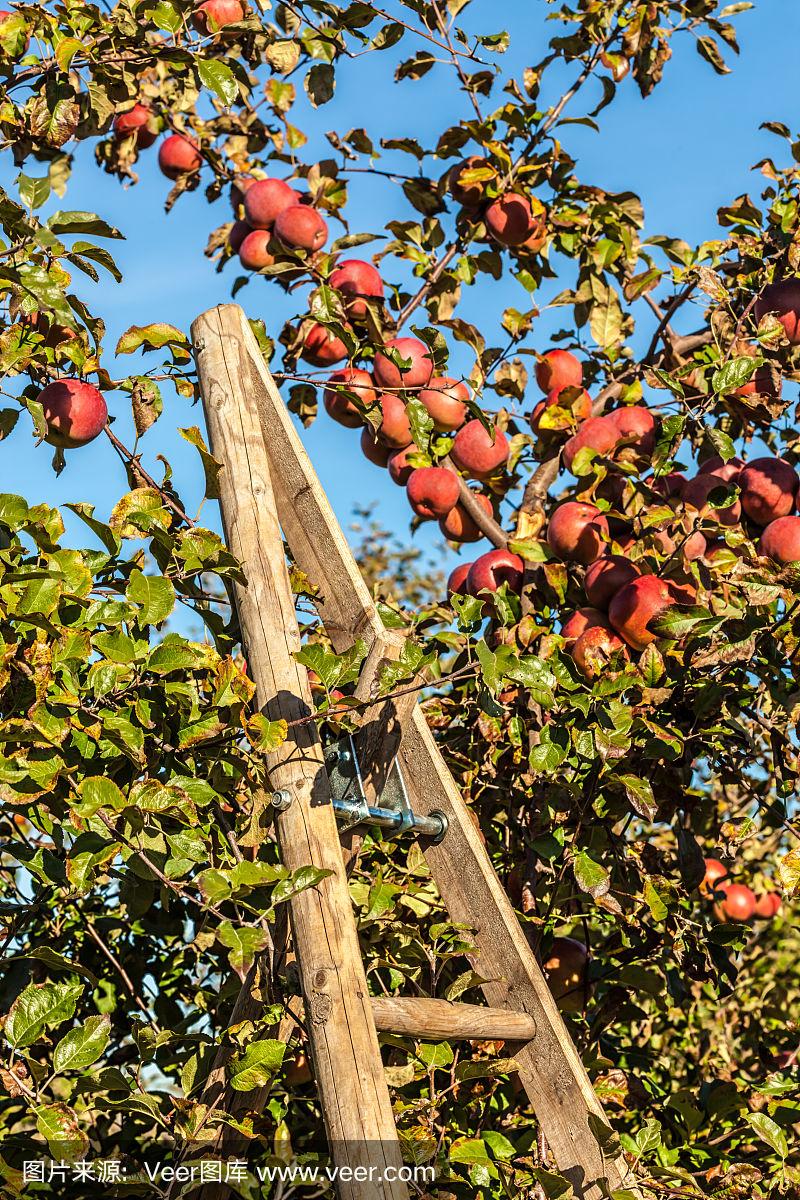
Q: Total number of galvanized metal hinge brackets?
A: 2